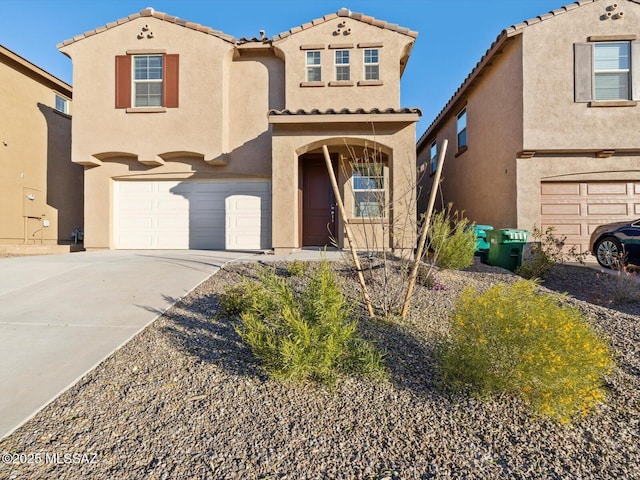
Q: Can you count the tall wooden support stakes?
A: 2